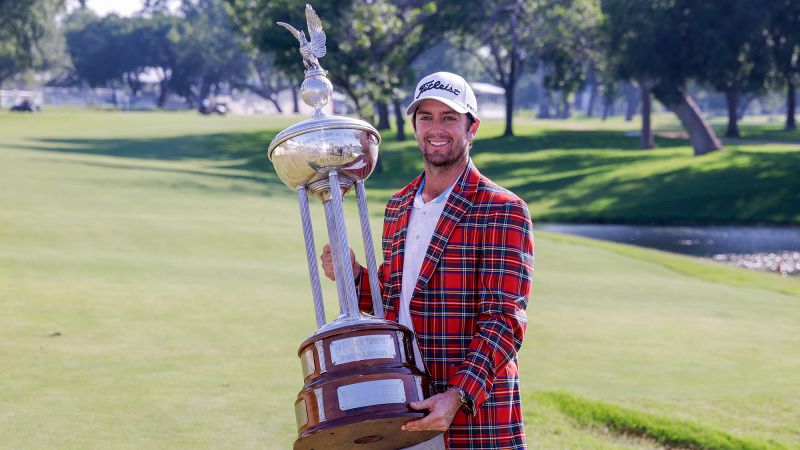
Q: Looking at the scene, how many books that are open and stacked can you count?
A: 0